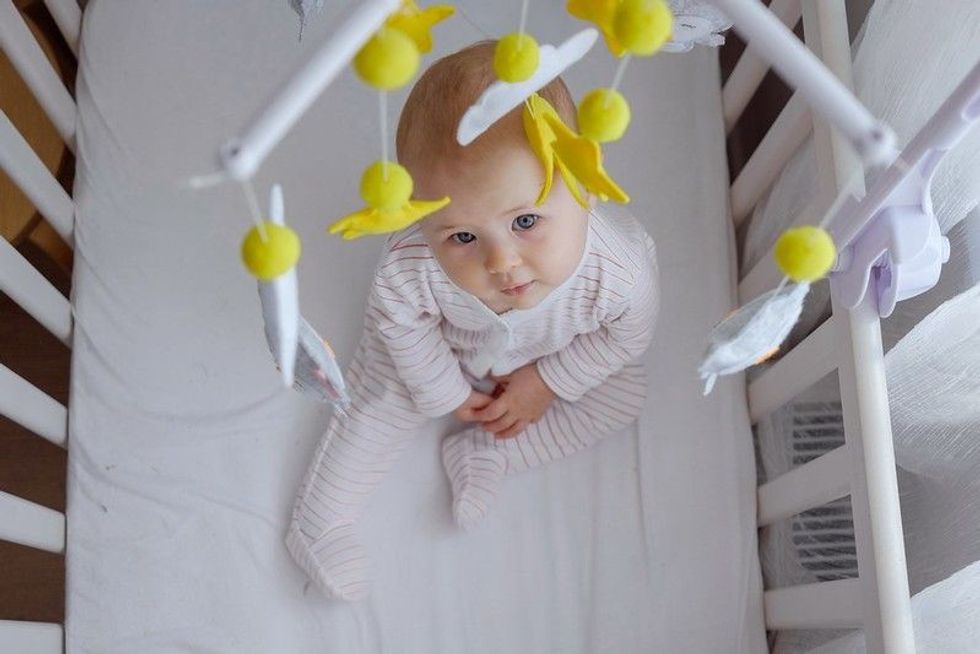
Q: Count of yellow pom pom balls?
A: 7